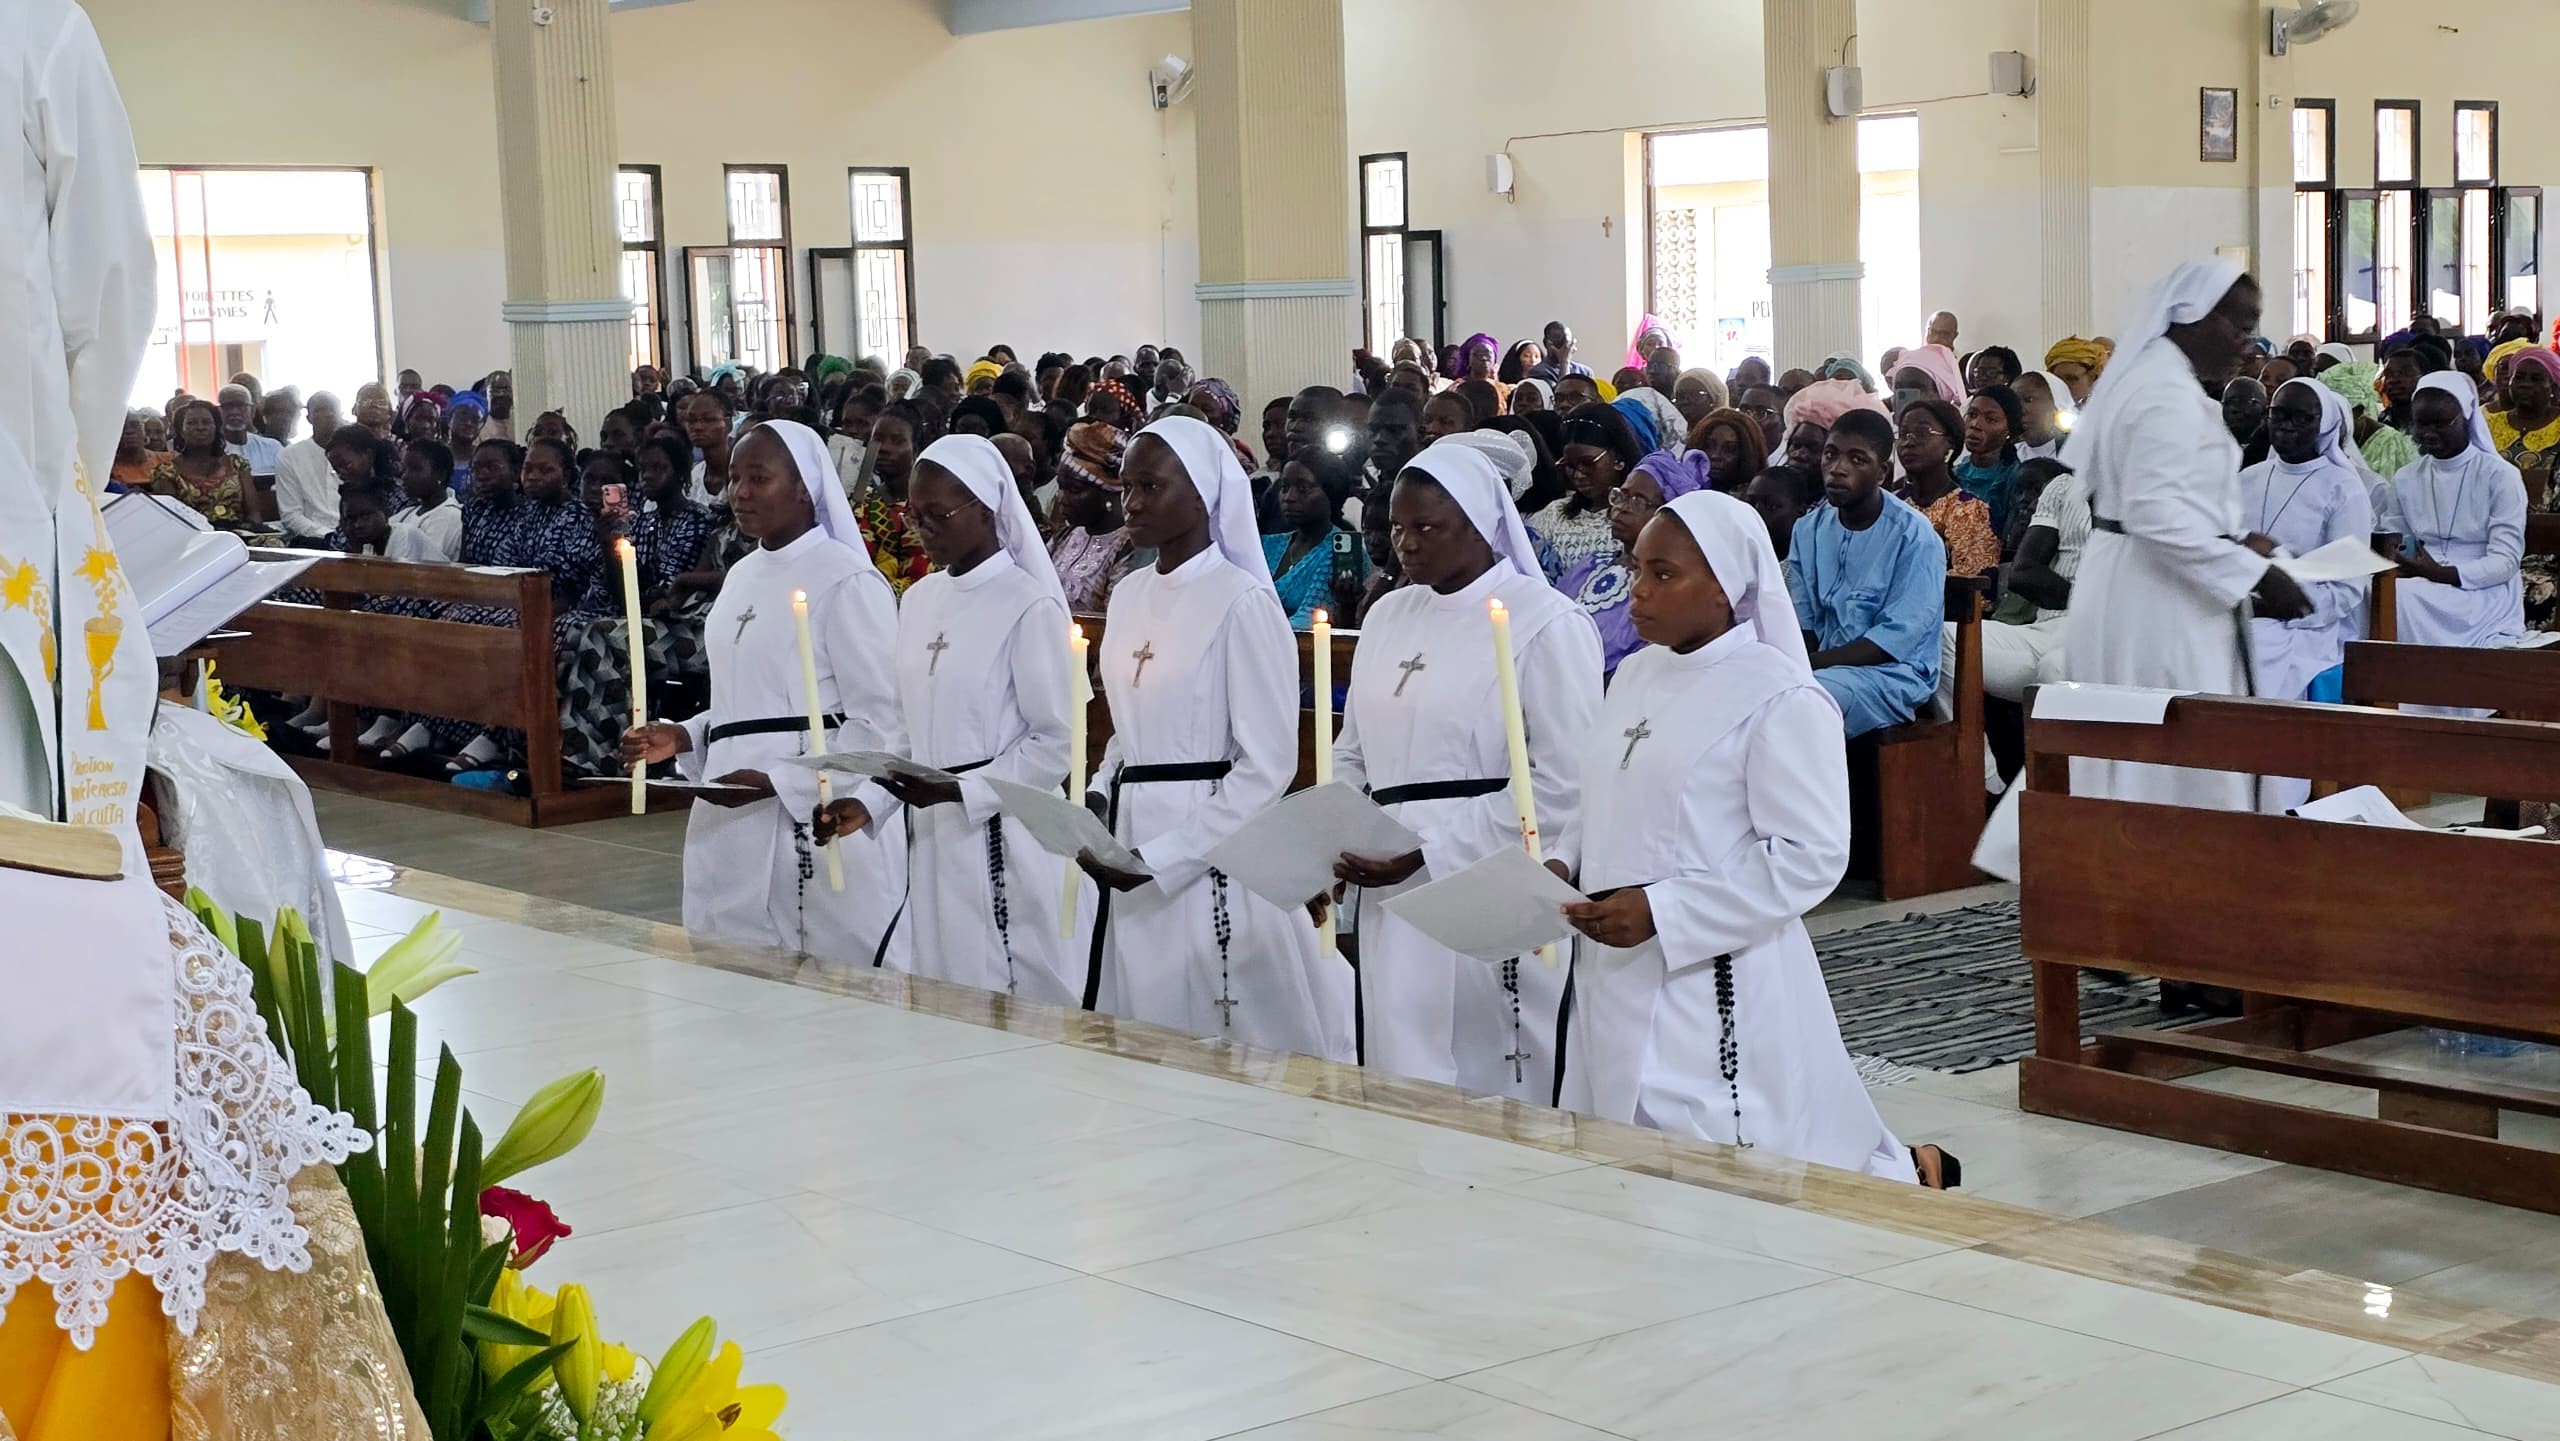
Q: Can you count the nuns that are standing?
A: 1